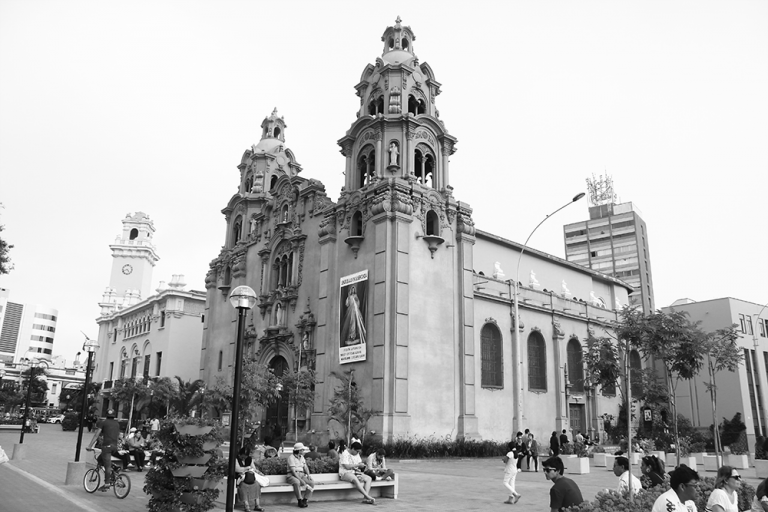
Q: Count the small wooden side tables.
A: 0